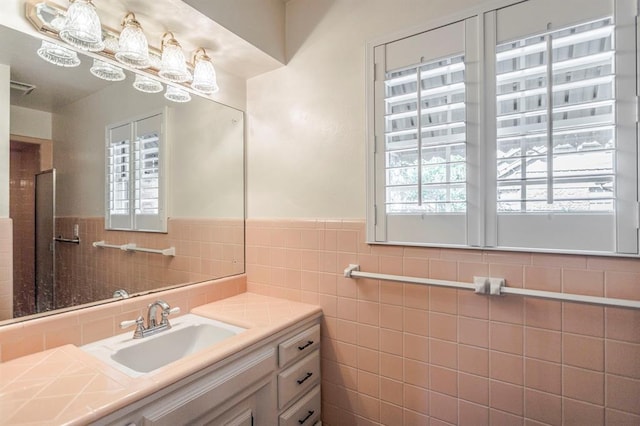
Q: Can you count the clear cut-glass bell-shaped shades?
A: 4